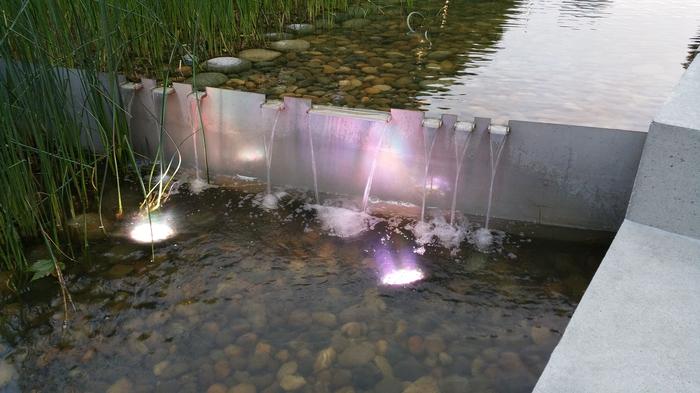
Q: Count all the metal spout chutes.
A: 8